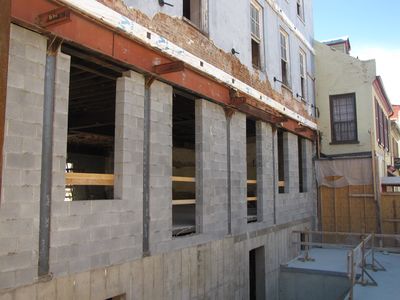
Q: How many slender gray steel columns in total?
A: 4